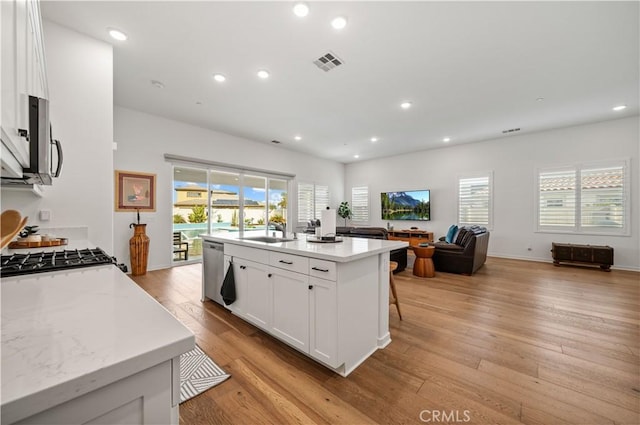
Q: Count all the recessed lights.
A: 11